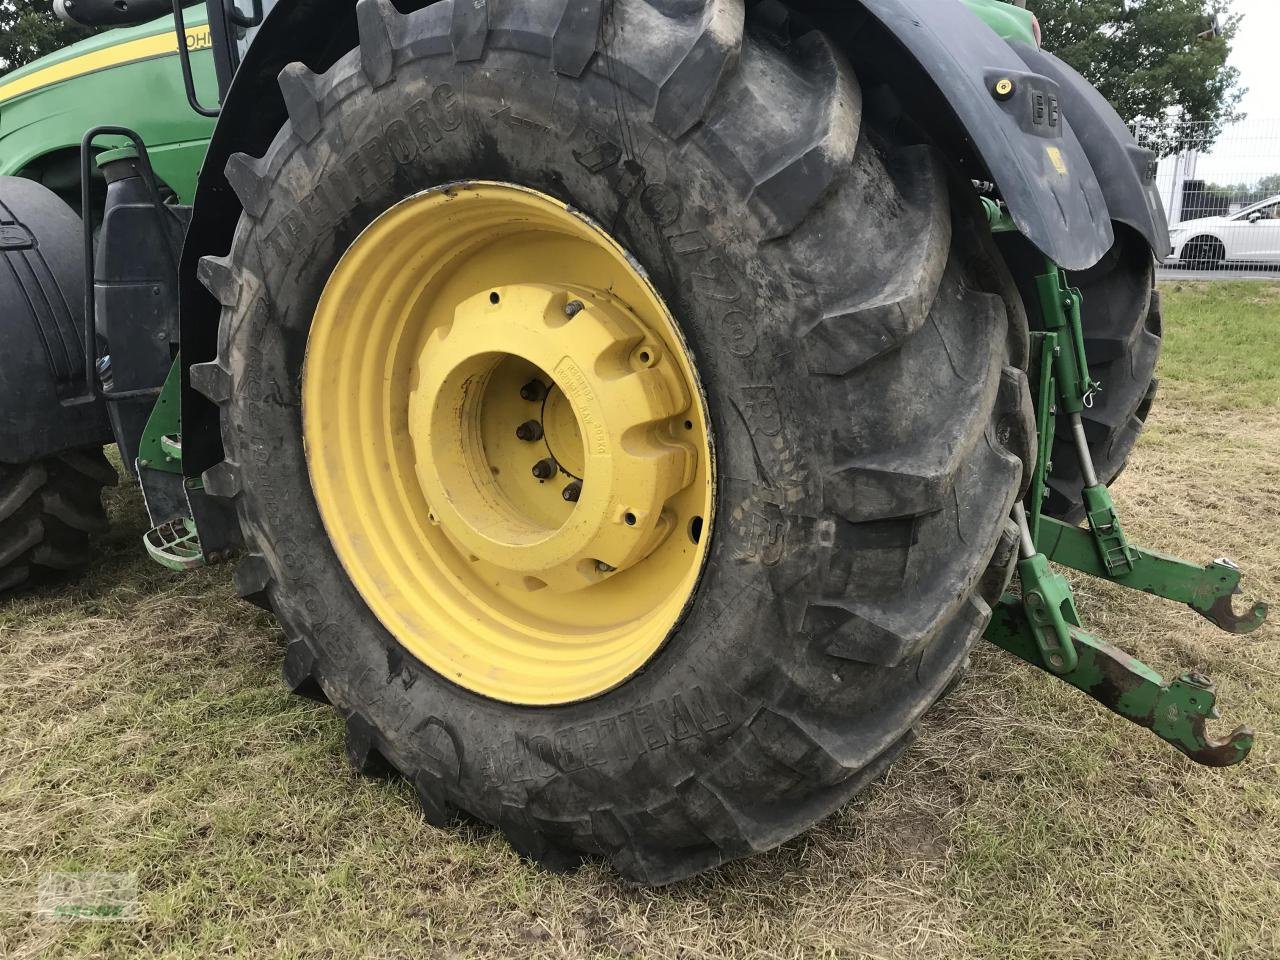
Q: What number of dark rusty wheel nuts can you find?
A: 4